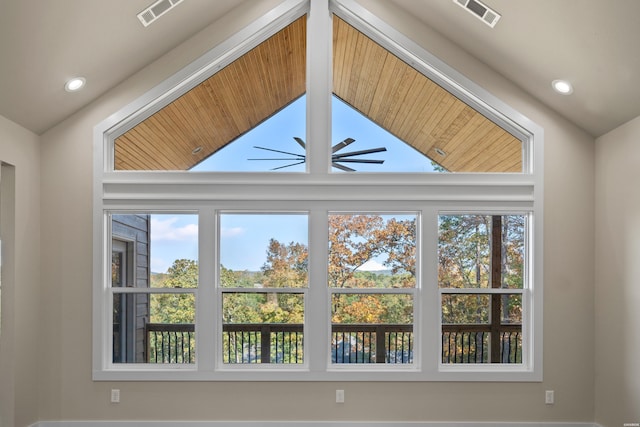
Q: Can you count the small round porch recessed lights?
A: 2